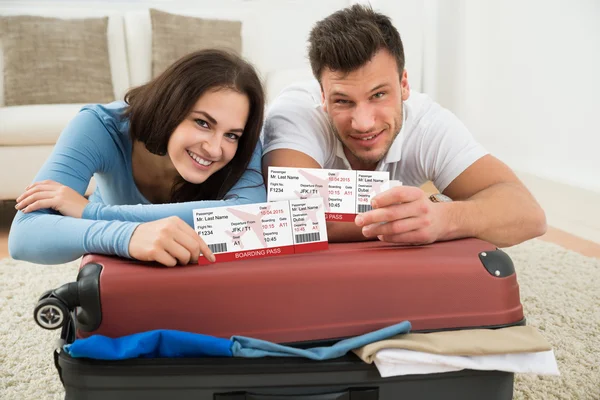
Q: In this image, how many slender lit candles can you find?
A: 0